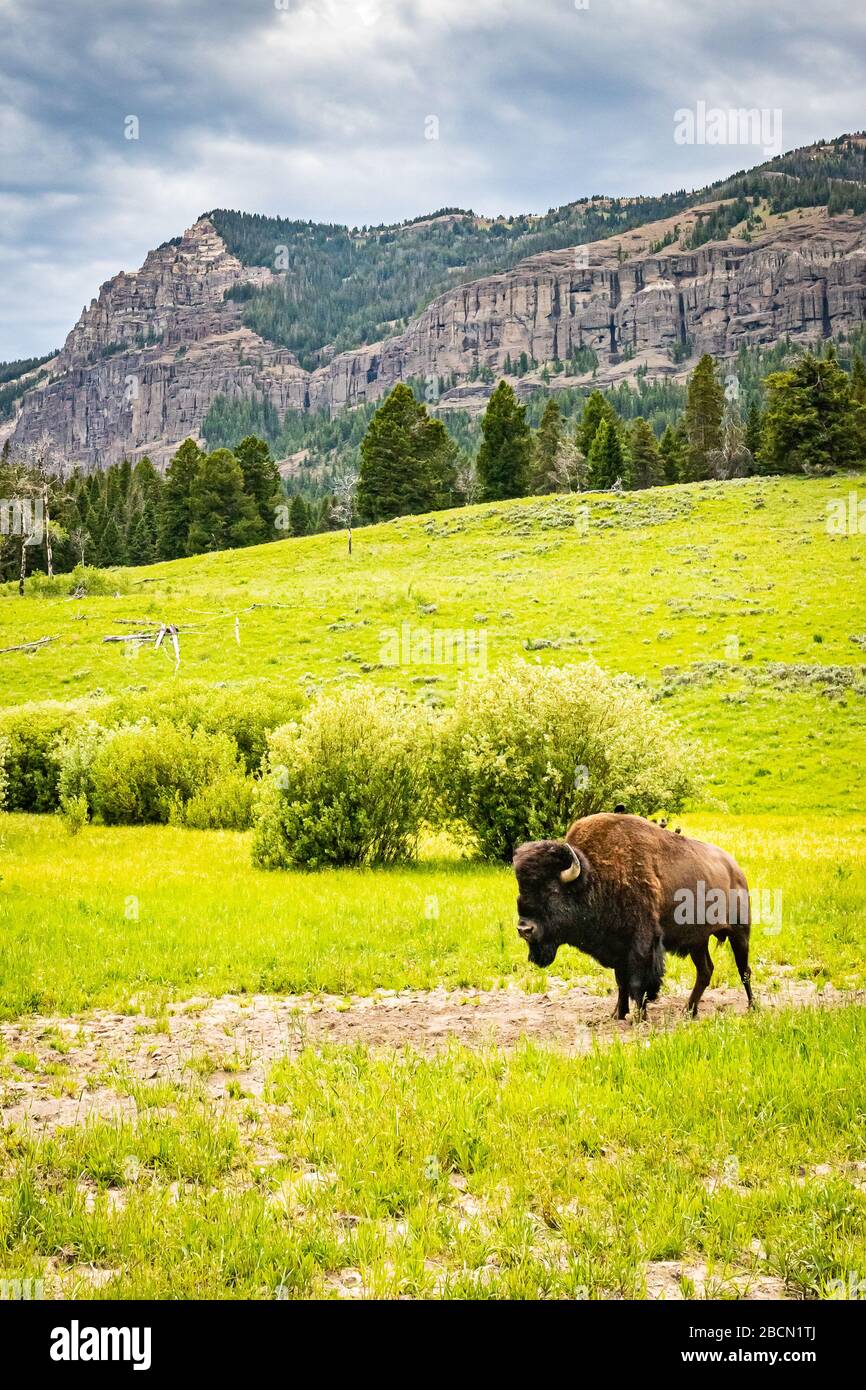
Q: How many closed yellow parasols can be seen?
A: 0